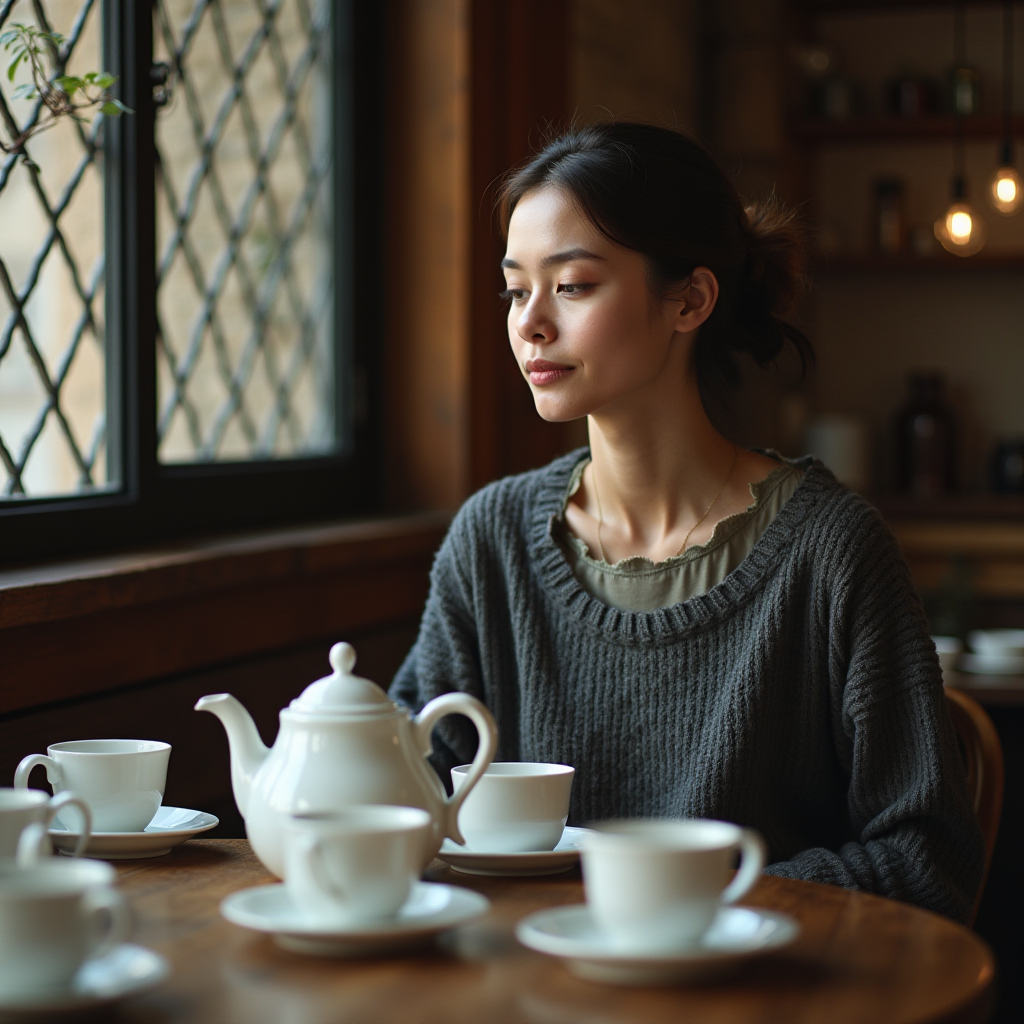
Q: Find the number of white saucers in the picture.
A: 5